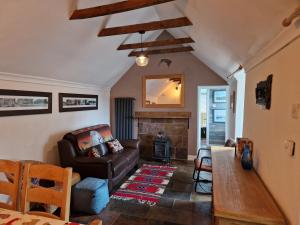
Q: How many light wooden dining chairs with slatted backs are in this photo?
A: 2